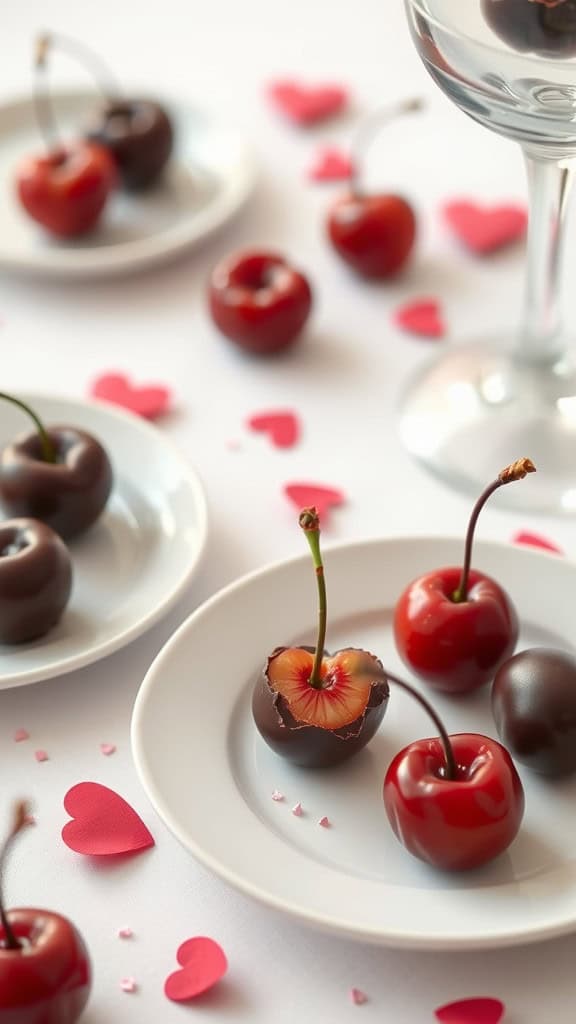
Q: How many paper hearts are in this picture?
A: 11